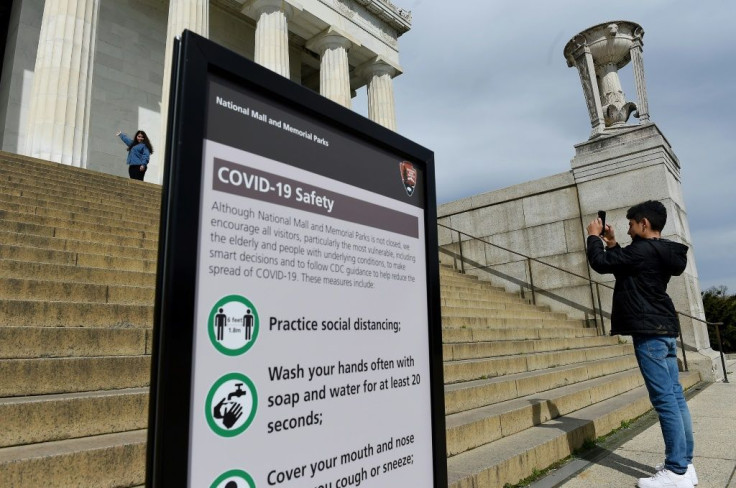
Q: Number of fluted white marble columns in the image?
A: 5